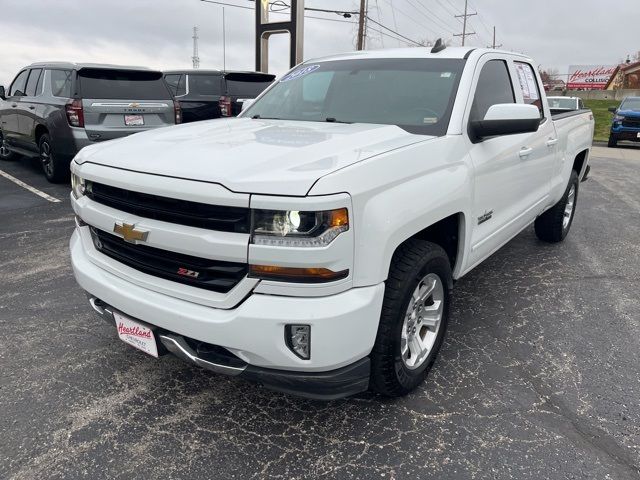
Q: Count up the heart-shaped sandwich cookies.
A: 0